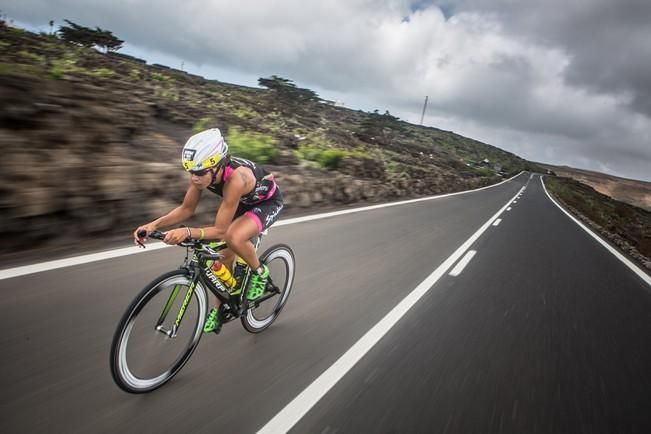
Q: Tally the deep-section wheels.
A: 2